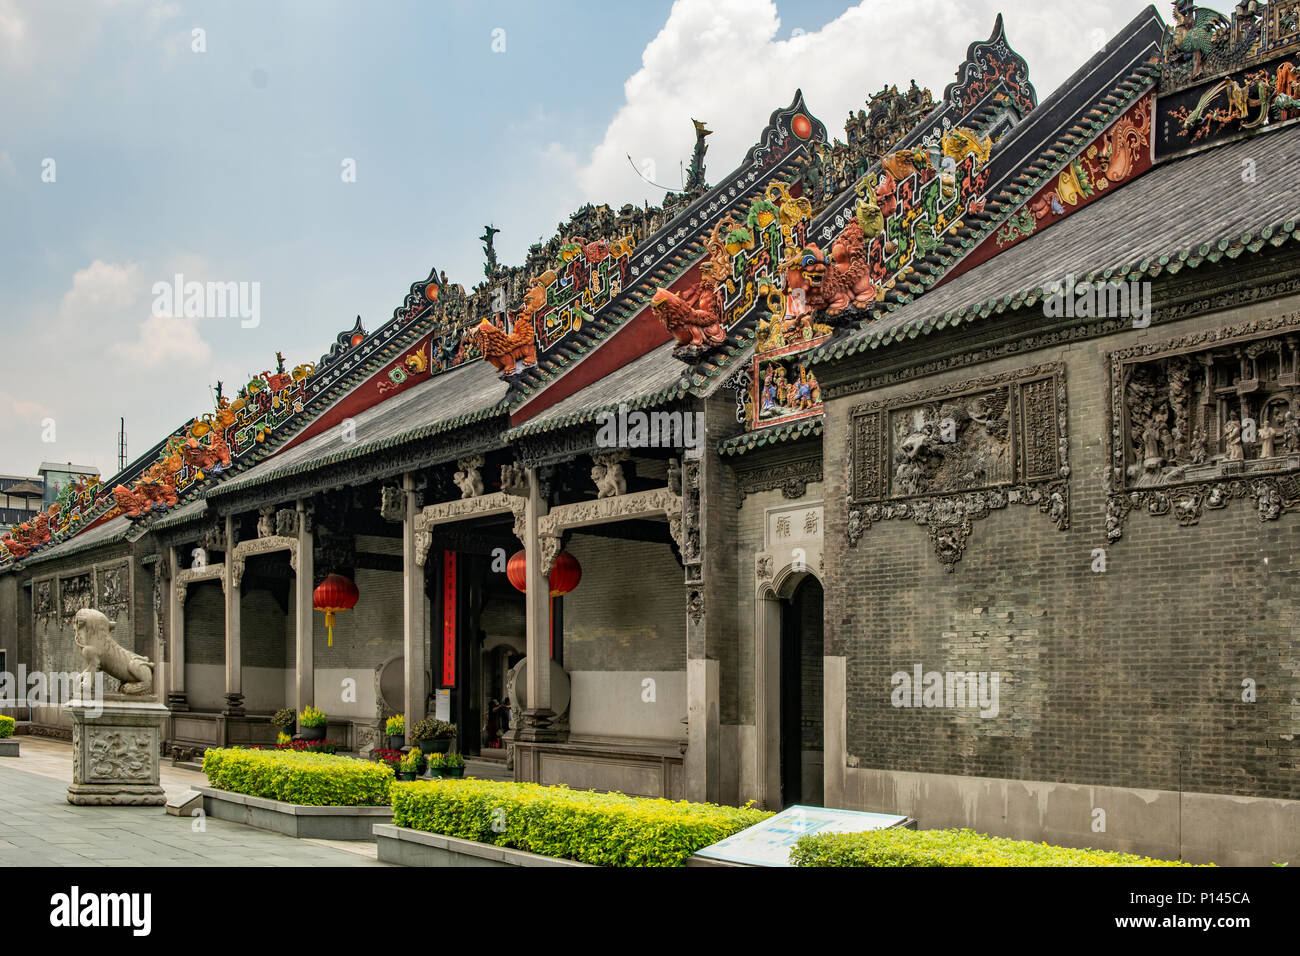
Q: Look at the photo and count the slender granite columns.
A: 5